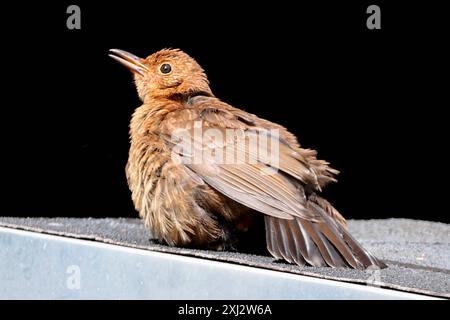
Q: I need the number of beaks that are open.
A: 1